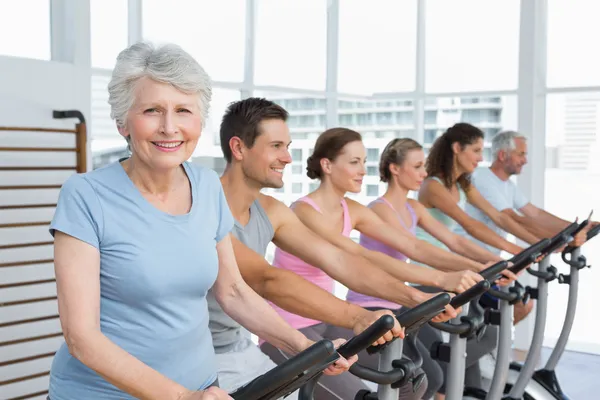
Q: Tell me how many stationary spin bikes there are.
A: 6